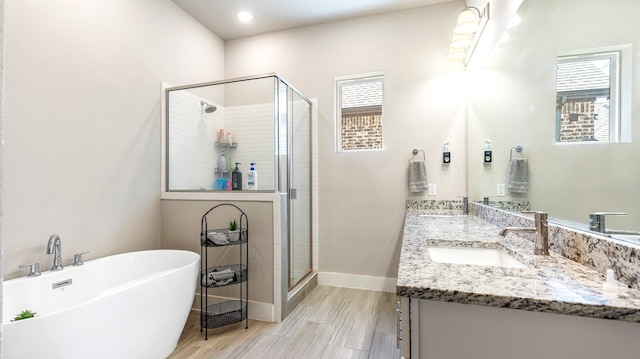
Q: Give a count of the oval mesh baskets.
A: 3